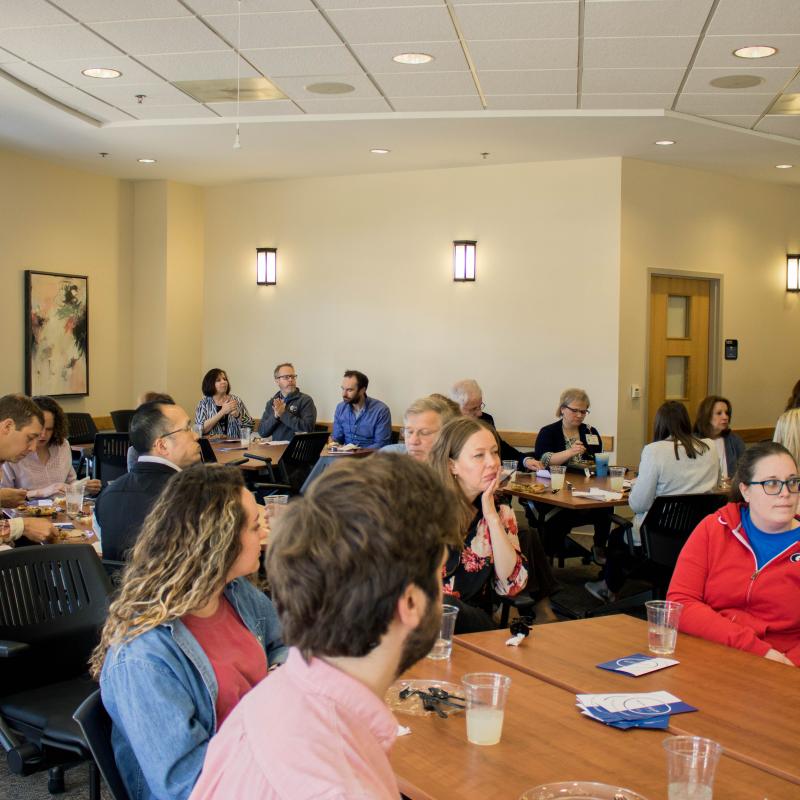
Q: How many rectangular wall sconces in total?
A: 3